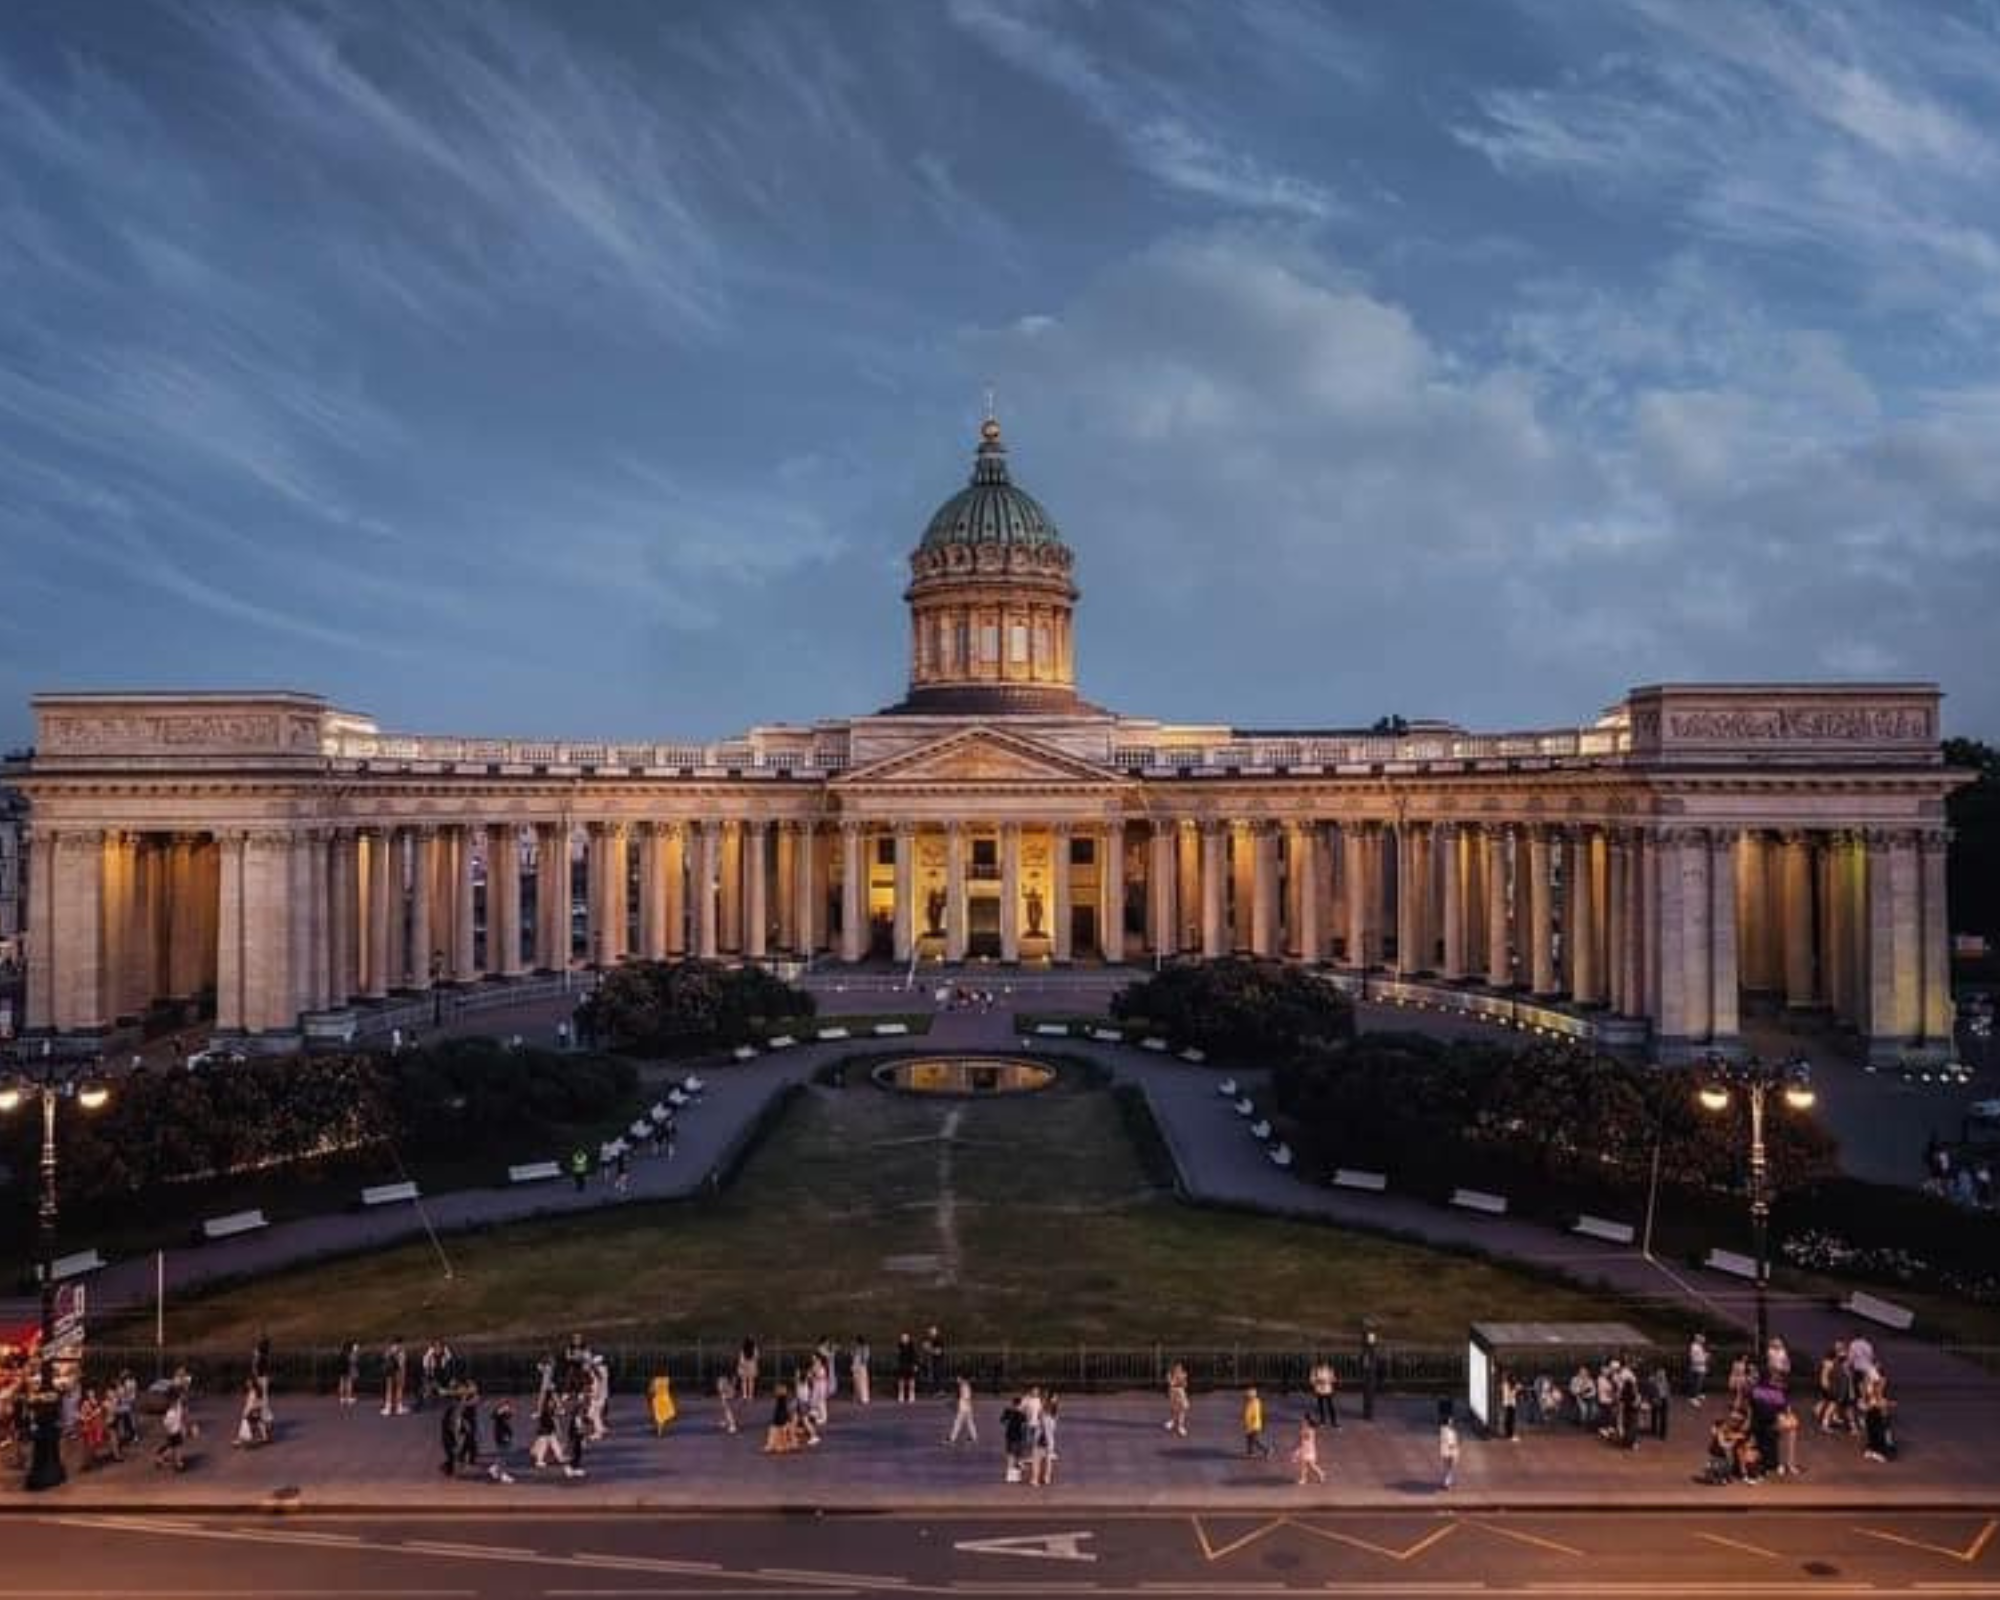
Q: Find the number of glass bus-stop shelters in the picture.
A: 1